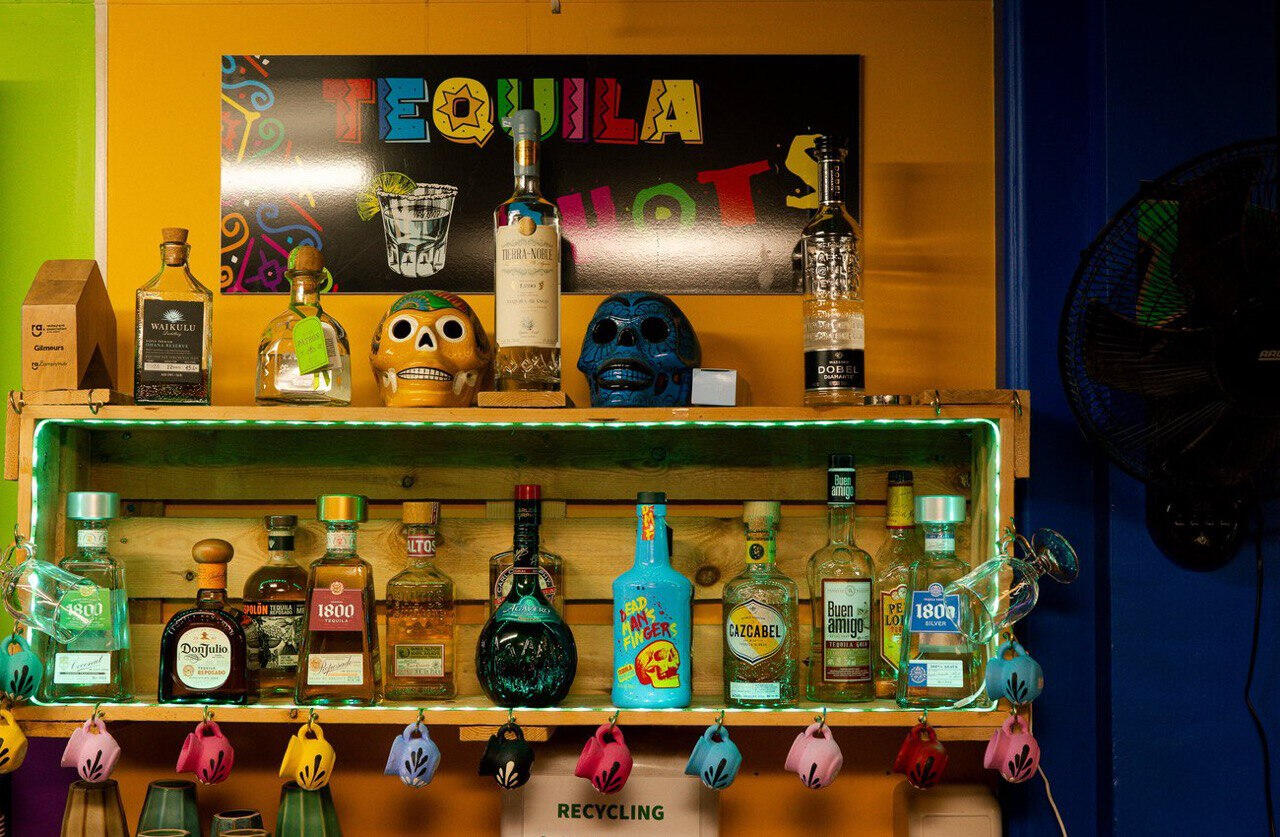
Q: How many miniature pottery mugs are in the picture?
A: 13